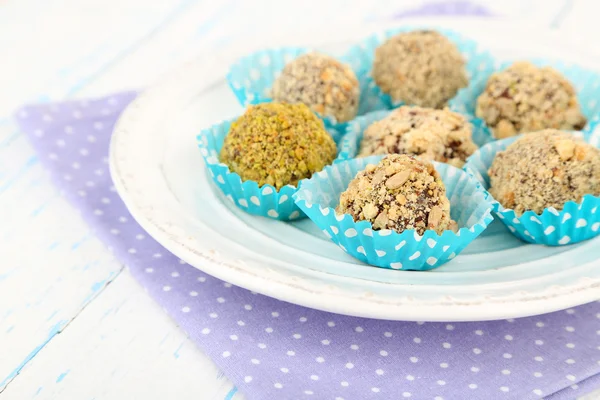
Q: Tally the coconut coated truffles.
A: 0